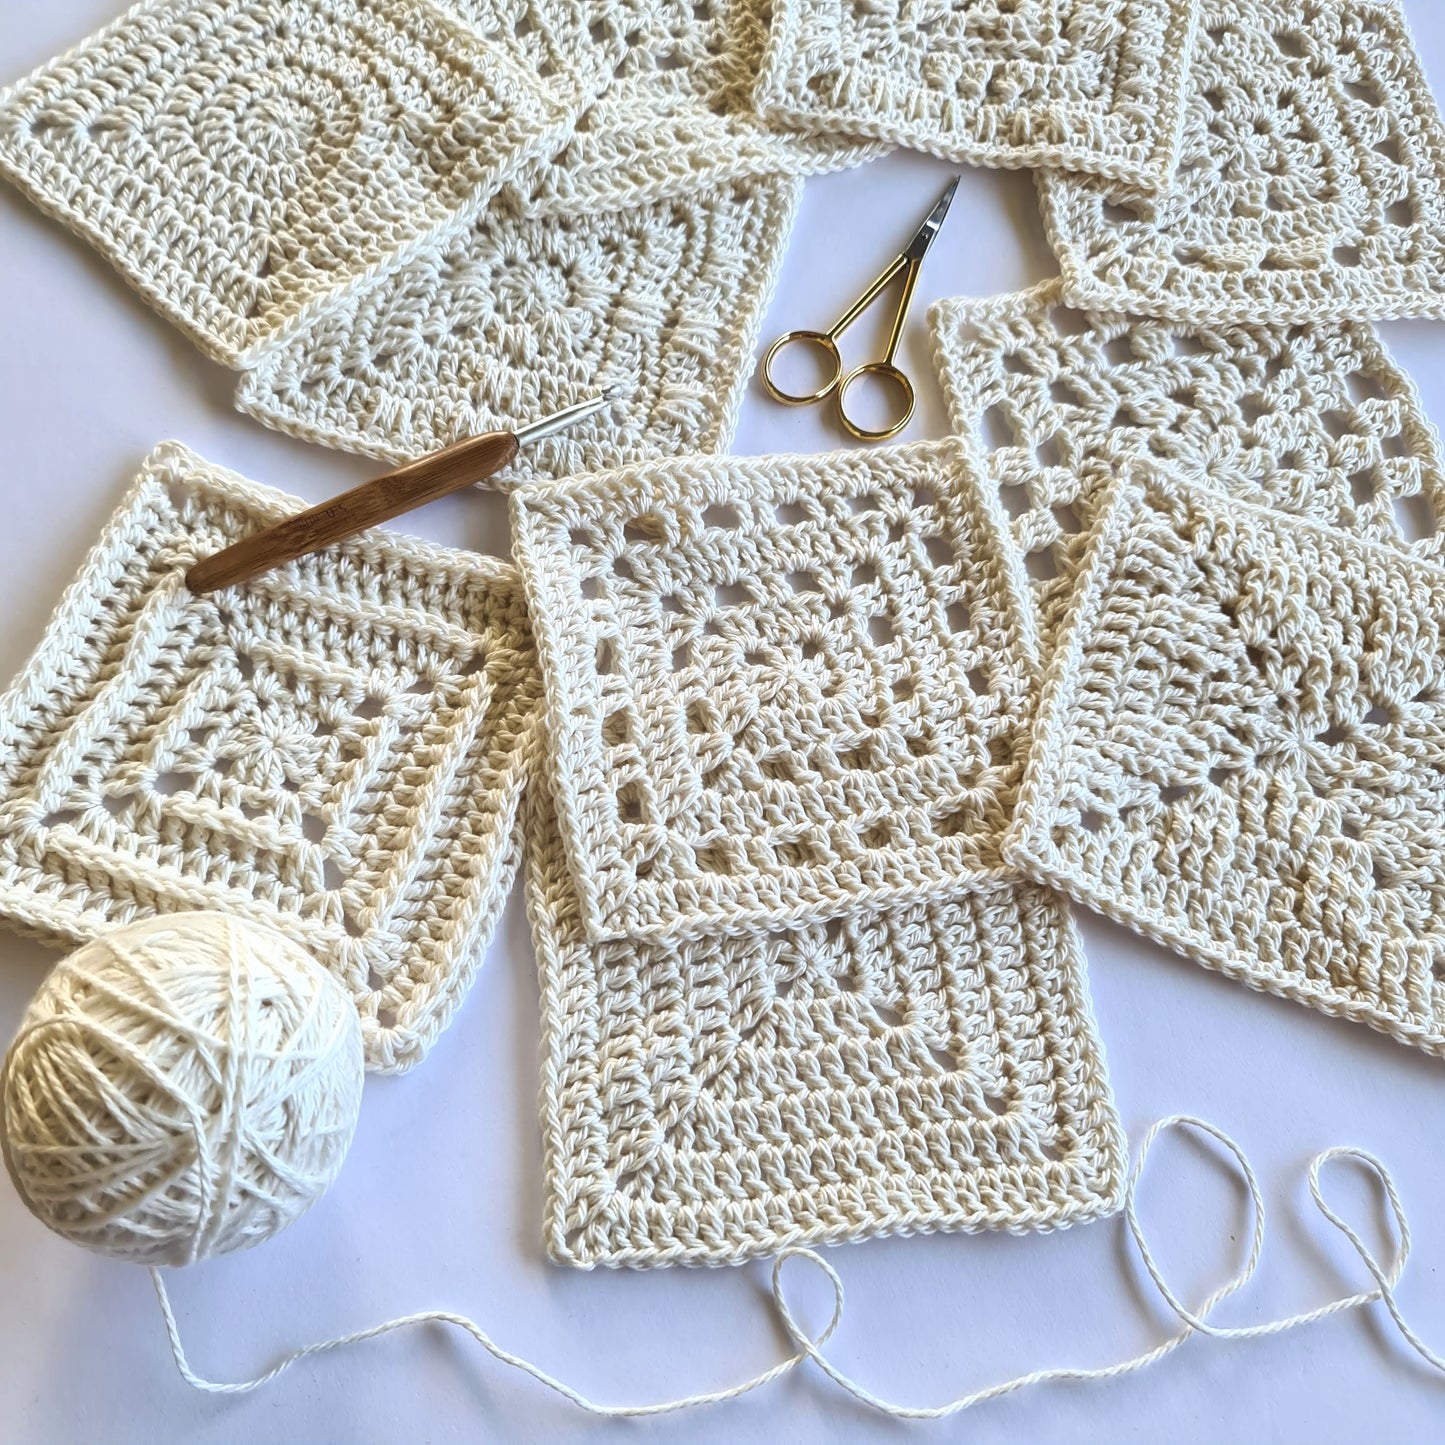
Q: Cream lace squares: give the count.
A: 10